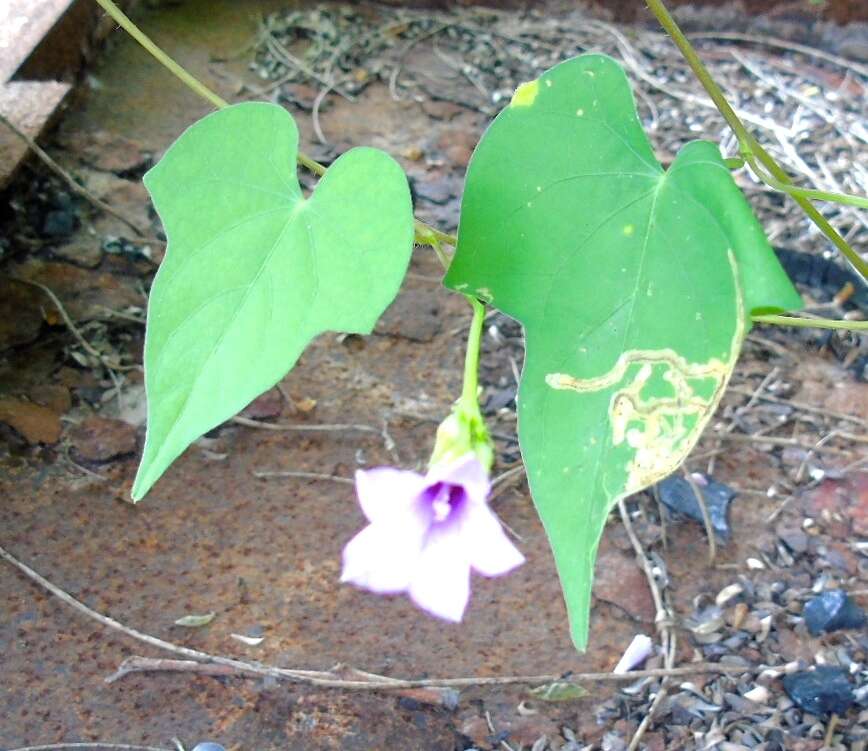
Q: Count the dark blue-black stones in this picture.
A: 3